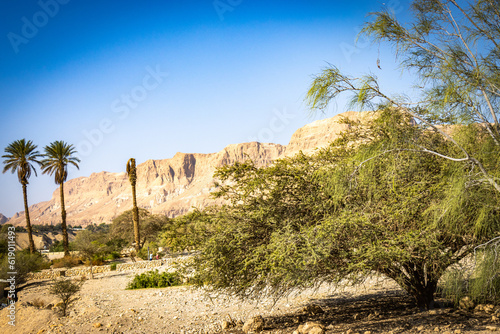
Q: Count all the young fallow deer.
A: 0